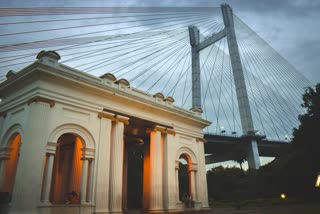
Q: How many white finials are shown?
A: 7